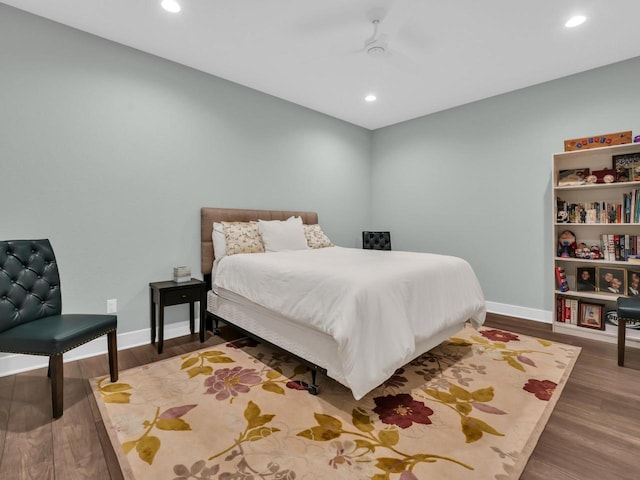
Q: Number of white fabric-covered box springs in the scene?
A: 1